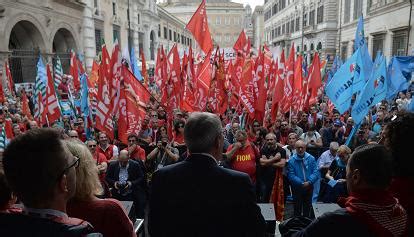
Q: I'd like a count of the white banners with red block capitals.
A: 0